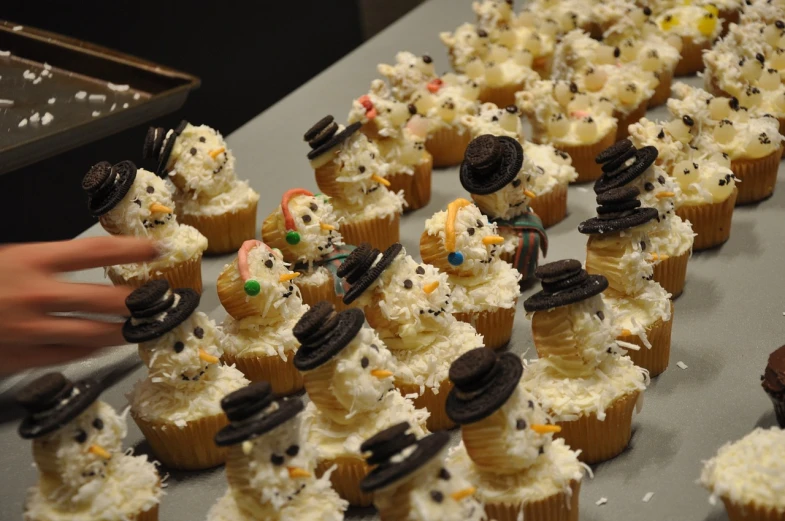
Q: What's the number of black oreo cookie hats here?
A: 14